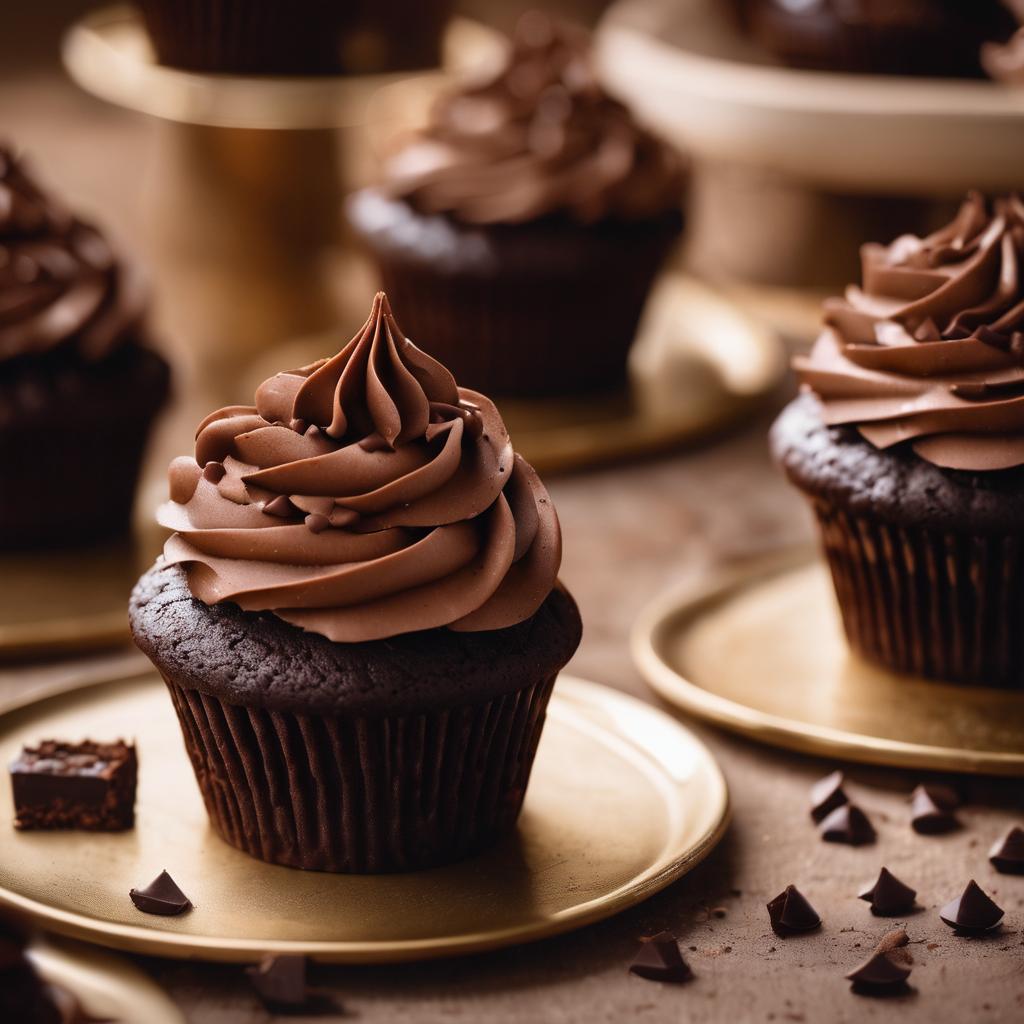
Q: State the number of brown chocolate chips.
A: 11